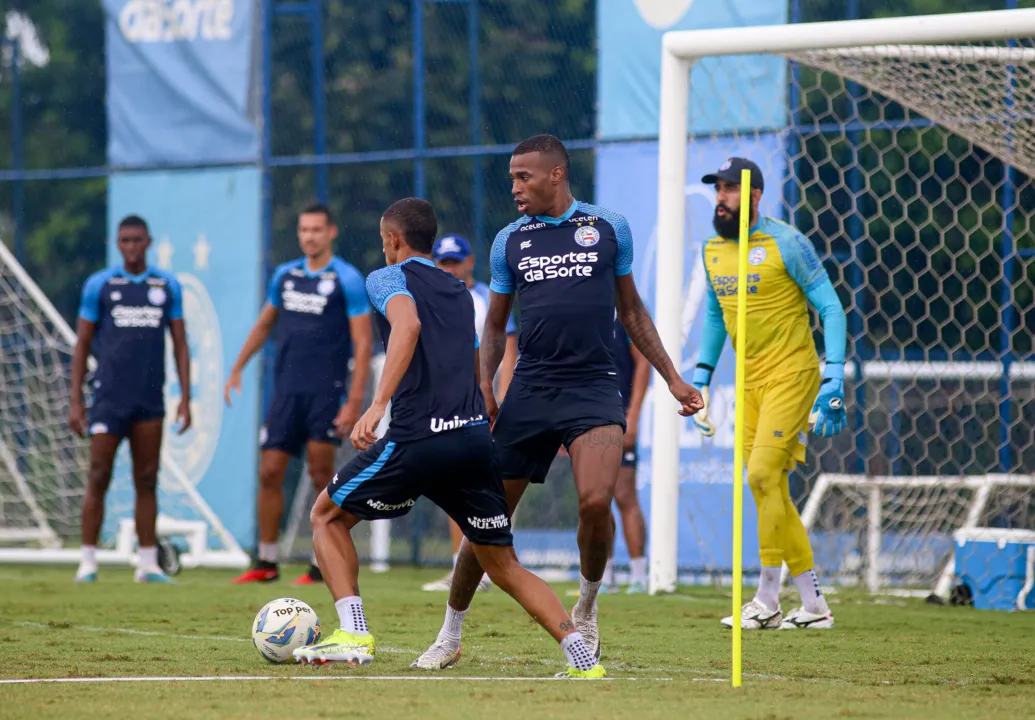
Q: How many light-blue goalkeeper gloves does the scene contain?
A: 2